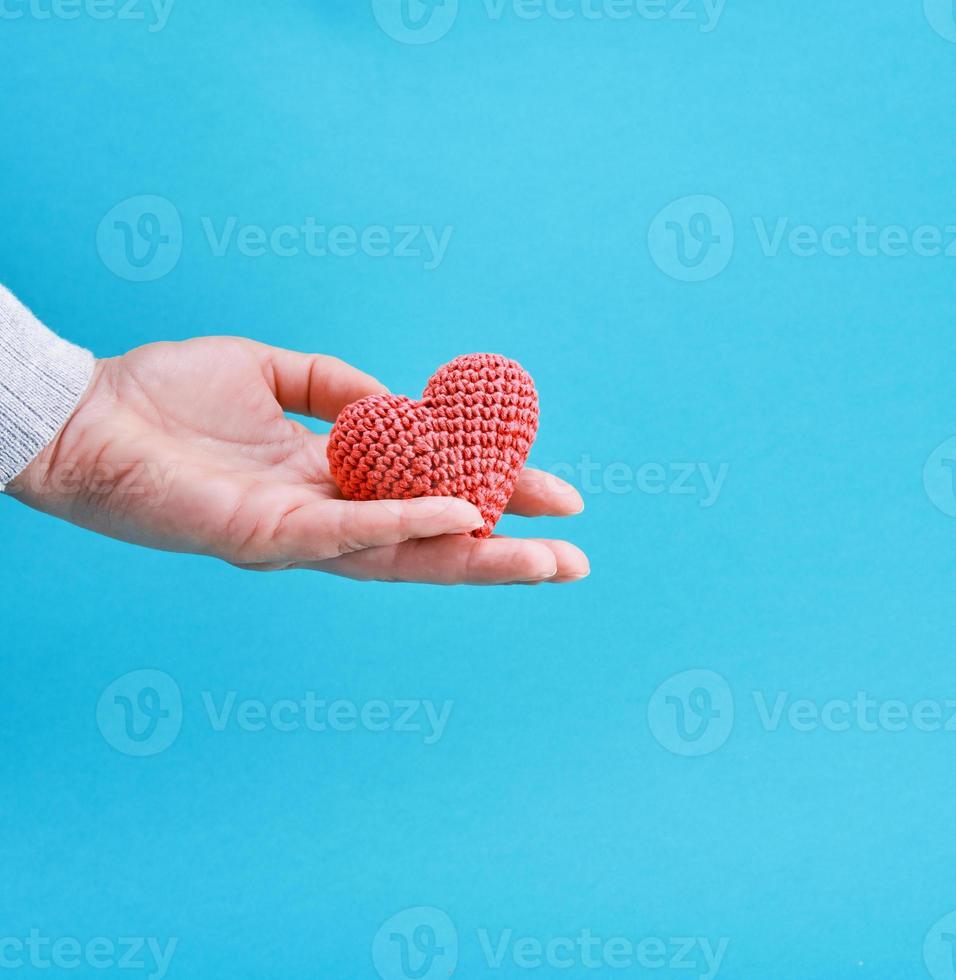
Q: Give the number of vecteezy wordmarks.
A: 10